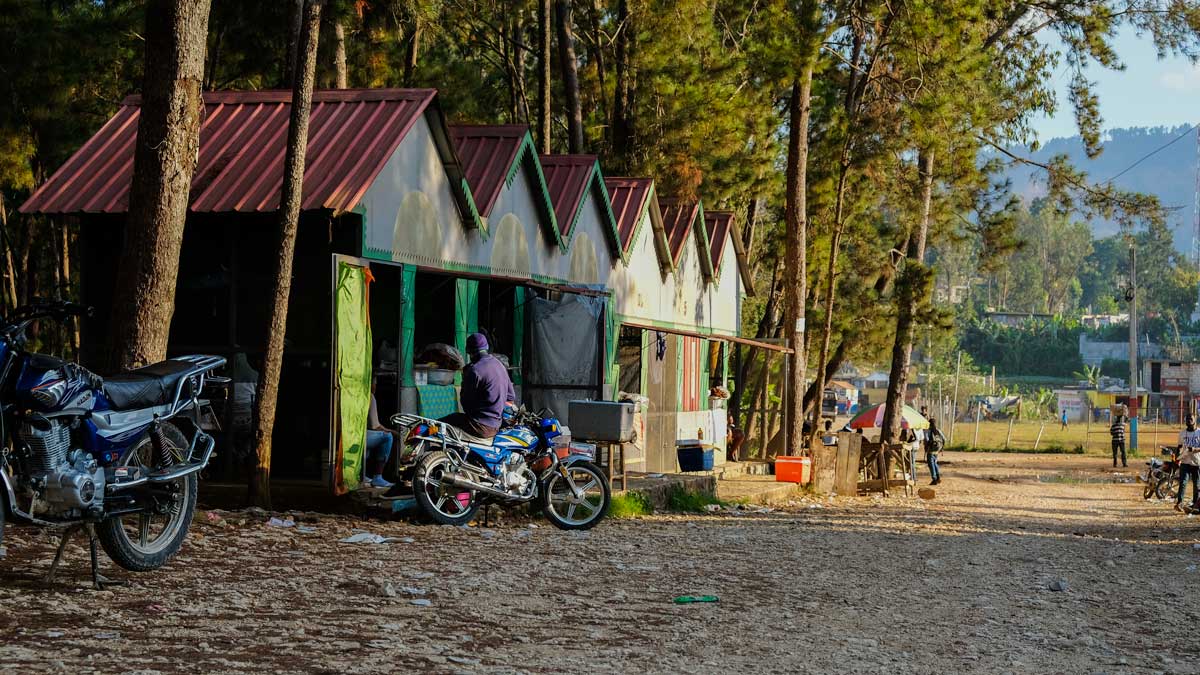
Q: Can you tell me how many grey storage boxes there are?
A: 1